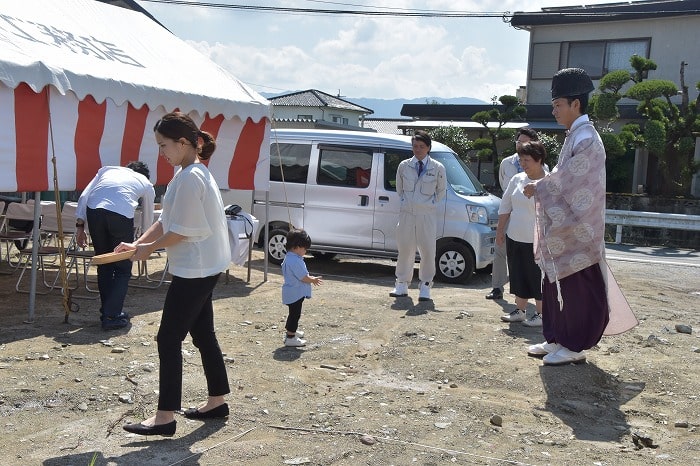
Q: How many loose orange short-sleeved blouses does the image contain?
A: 0